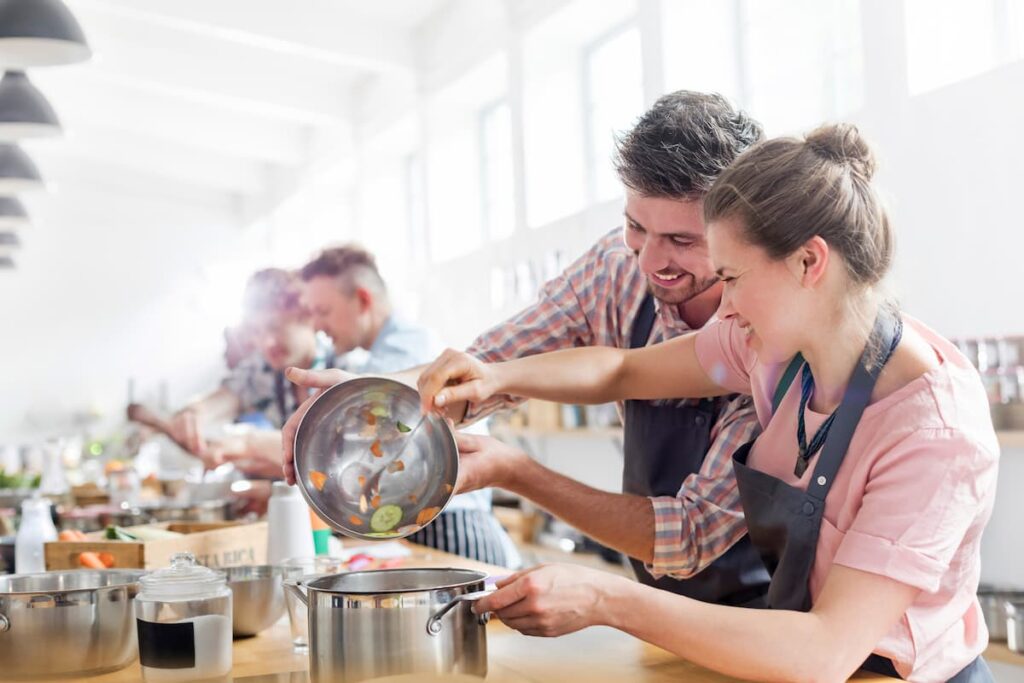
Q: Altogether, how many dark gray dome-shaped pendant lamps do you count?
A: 6